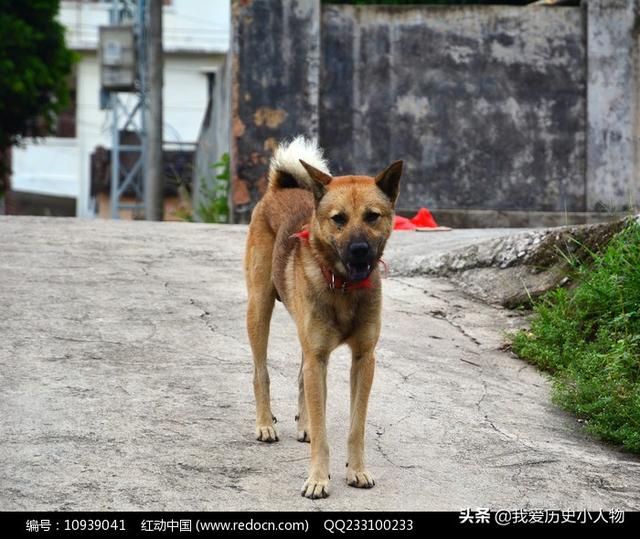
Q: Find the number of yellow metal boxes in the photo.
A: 0